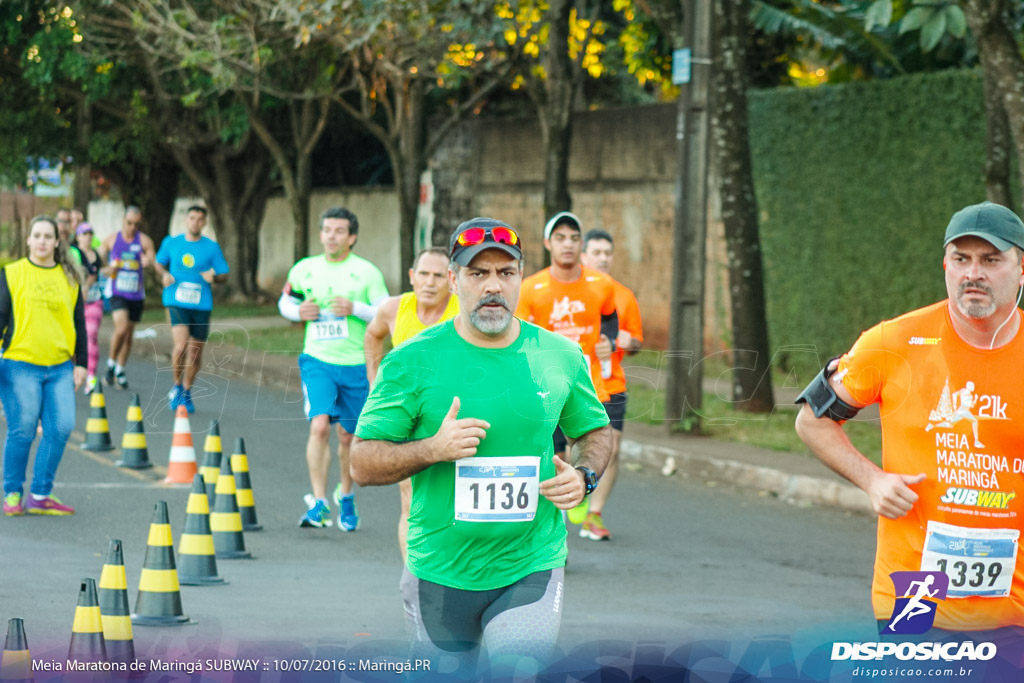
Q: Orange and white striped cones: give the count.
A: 1